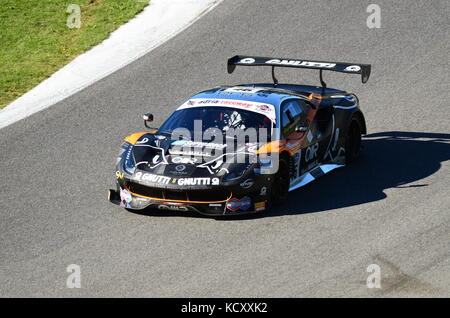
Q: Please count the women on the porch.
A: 0